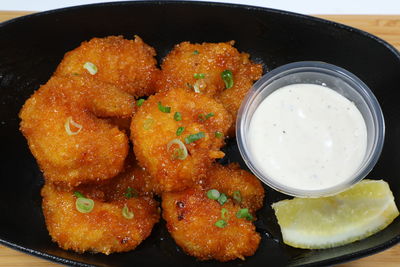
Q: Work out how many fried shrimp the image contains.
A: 6